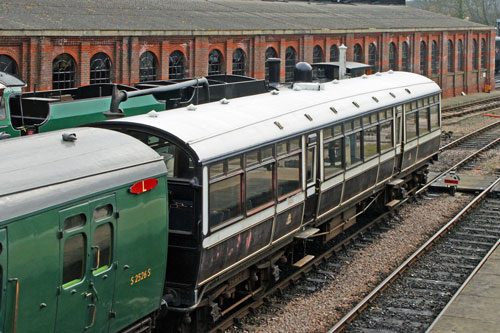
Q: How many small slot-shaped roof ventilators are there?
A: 7